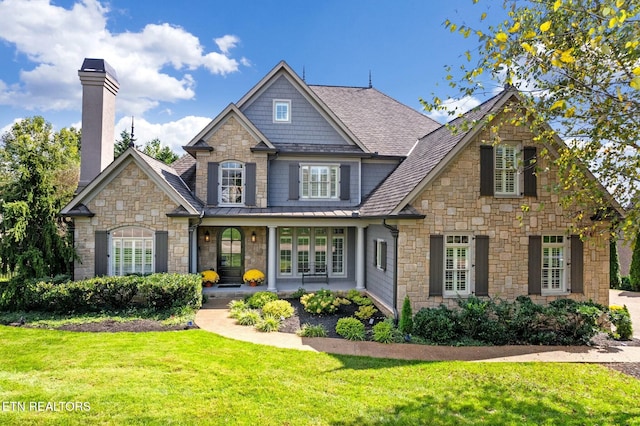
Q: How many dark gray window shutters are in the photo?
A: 14